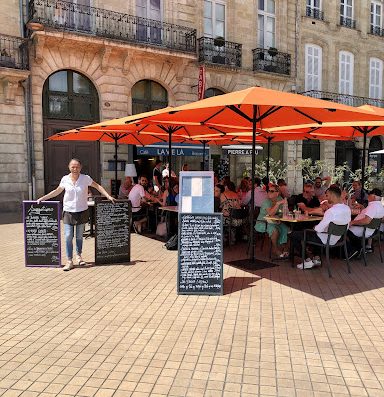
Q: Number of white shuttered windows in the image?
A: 3